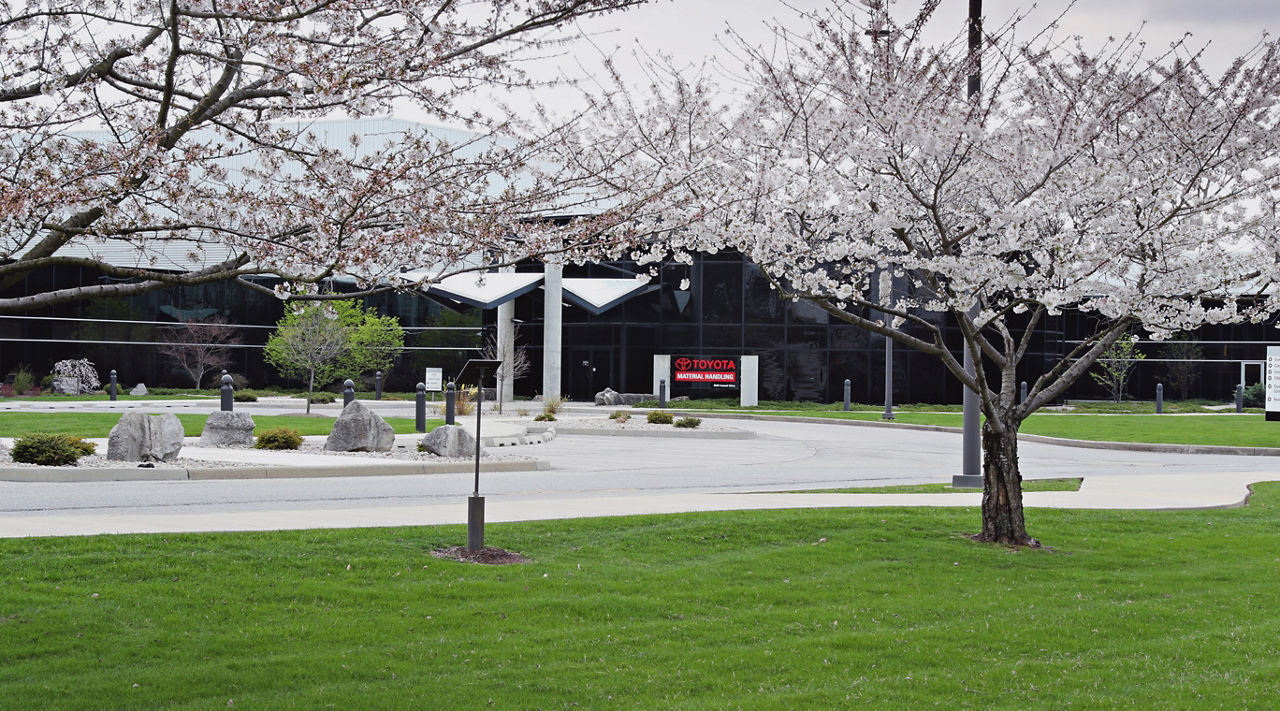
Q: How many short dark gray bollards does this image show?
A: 12